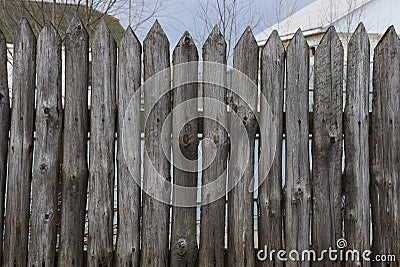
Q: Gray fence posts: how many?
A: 15